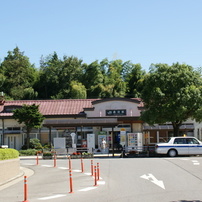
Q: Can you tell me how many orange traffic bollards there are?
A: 9